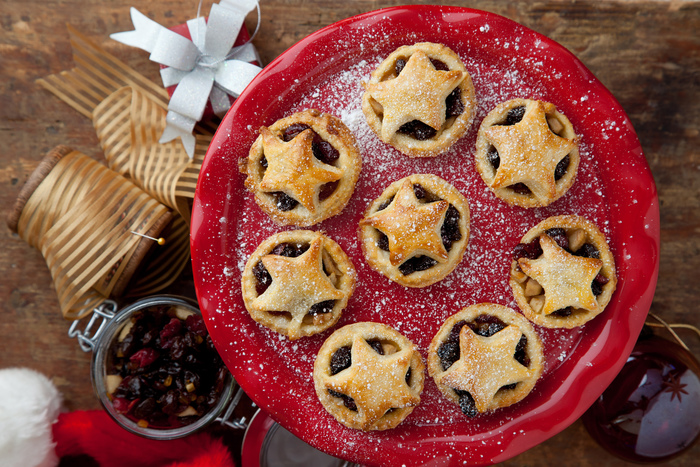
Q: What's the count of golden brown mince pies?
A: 8